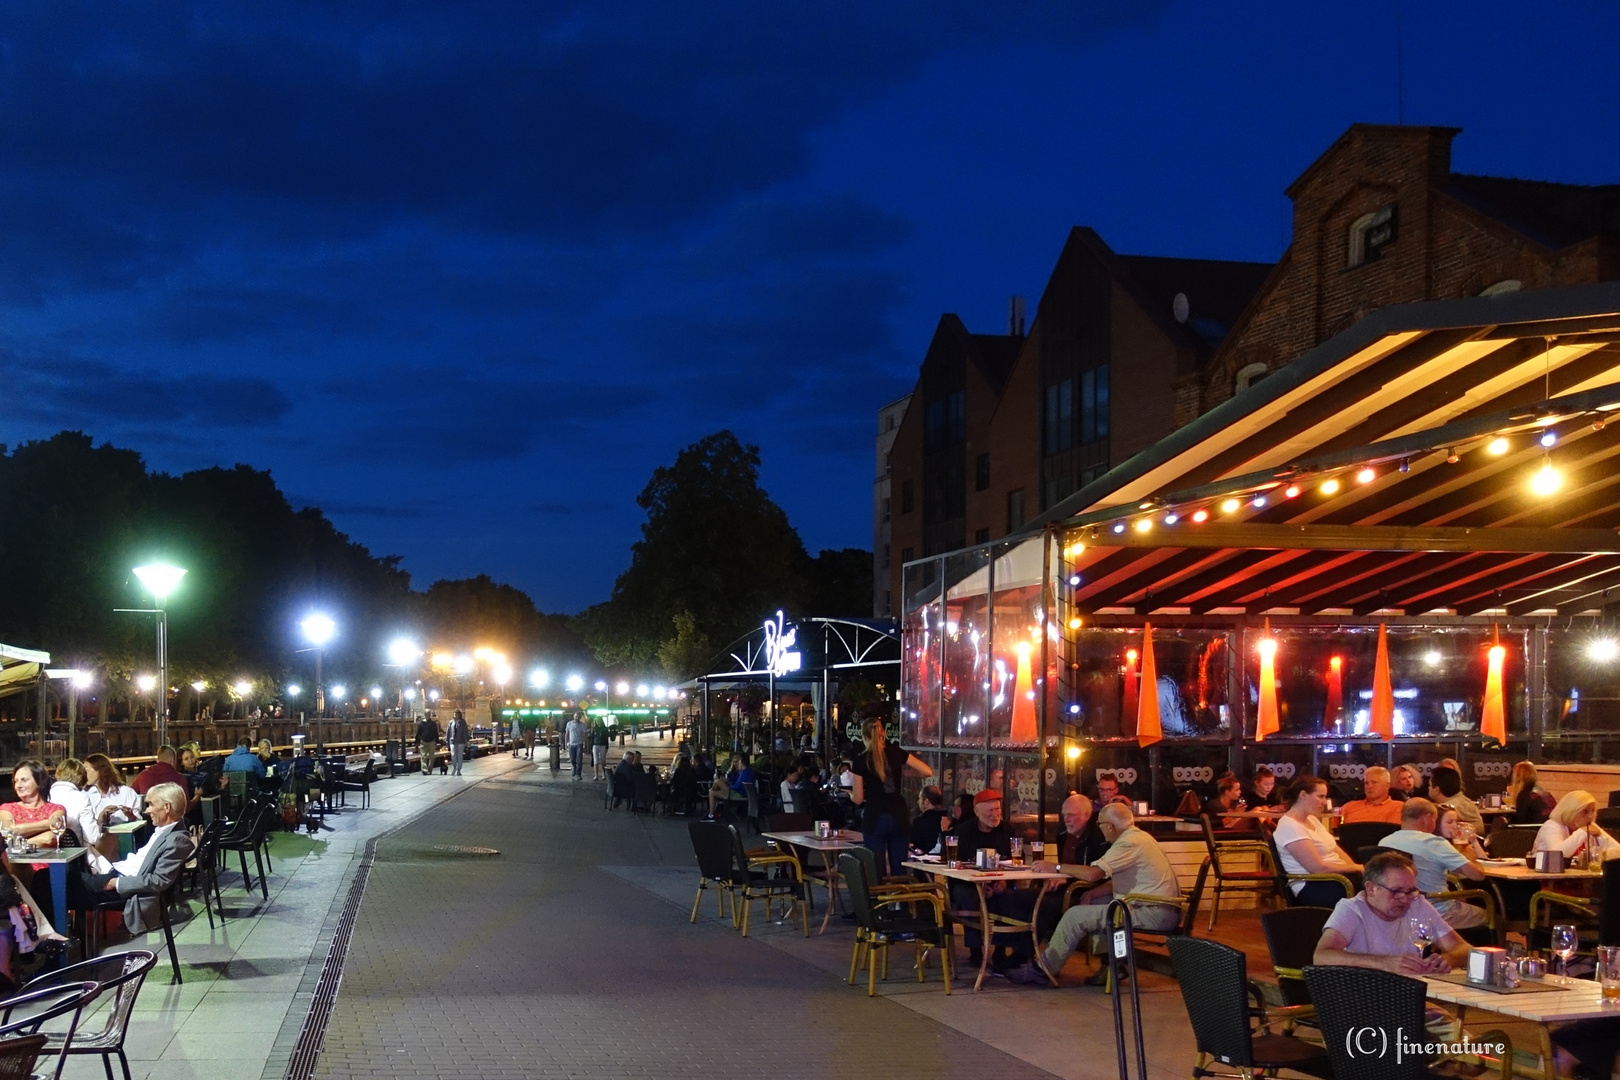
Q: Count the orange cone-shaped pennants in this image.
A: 5